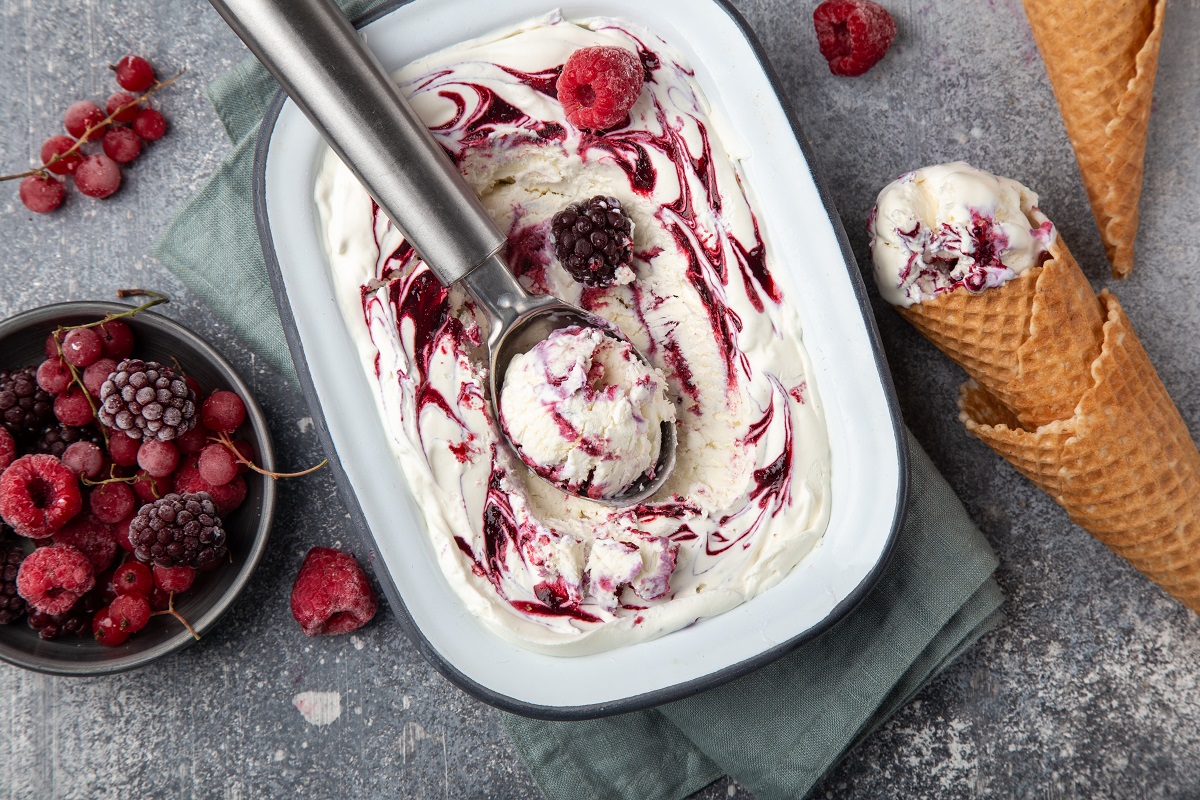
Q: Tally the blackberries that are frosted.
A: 2